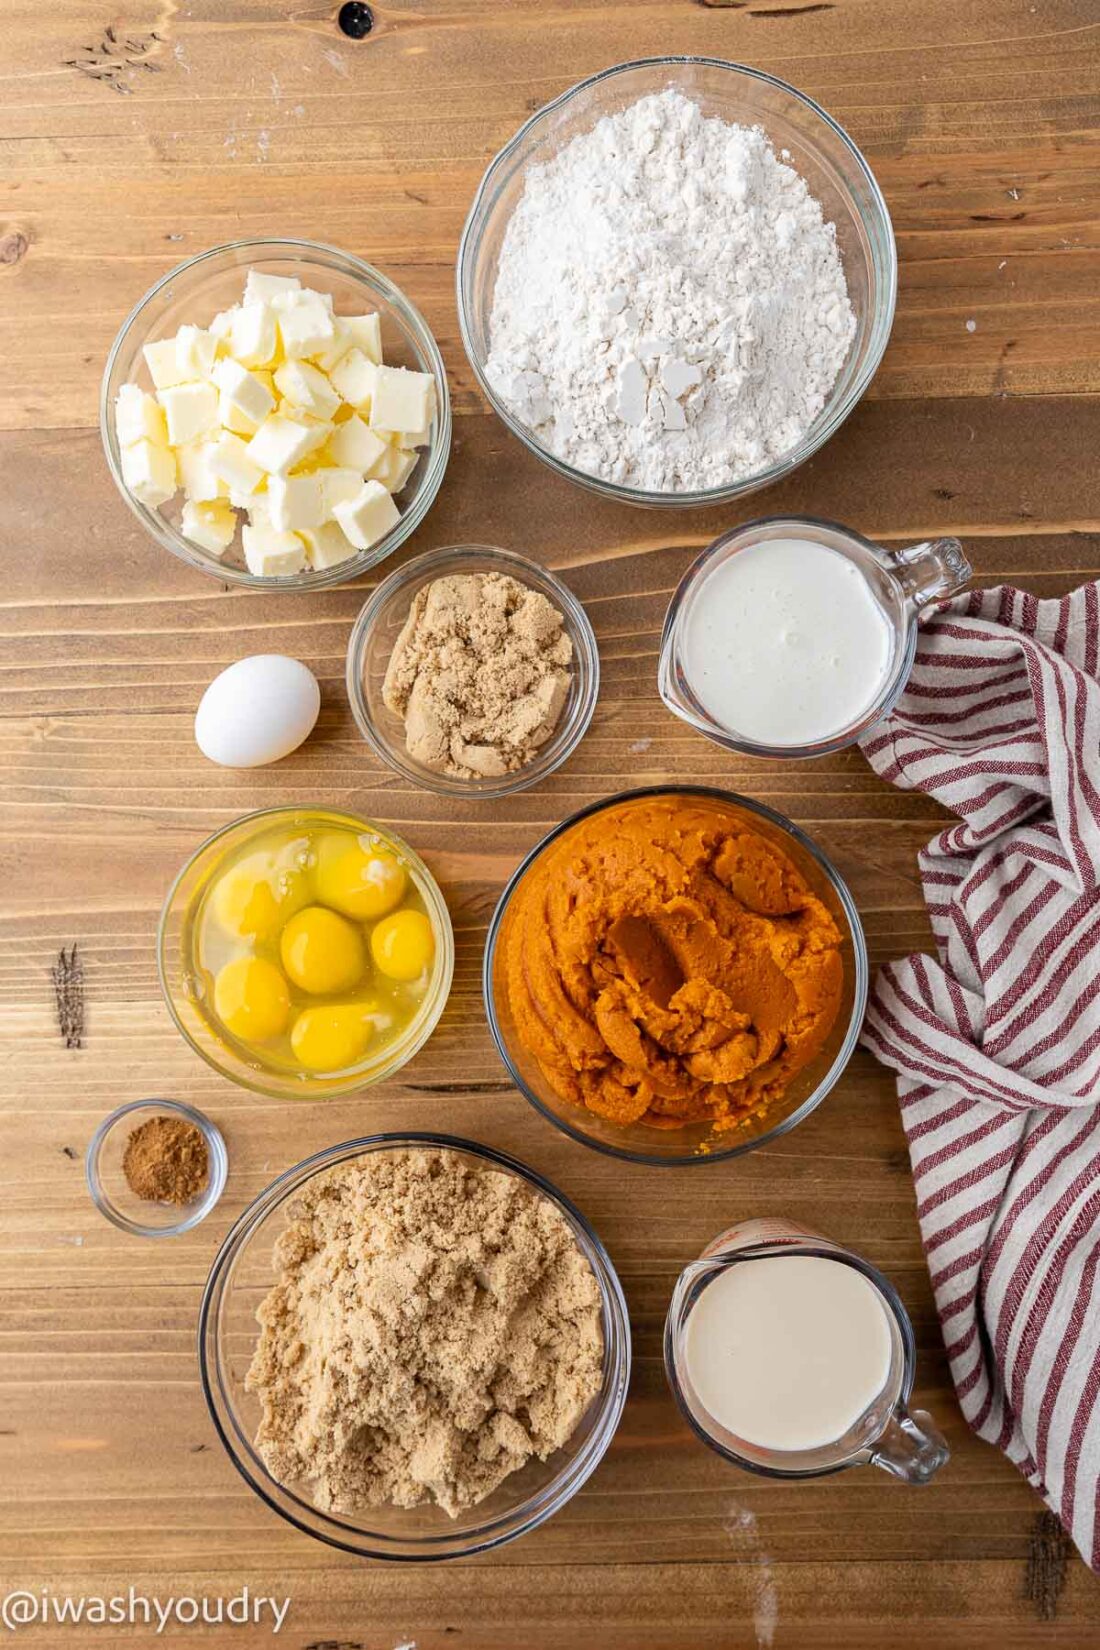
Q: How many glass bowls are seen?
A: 7